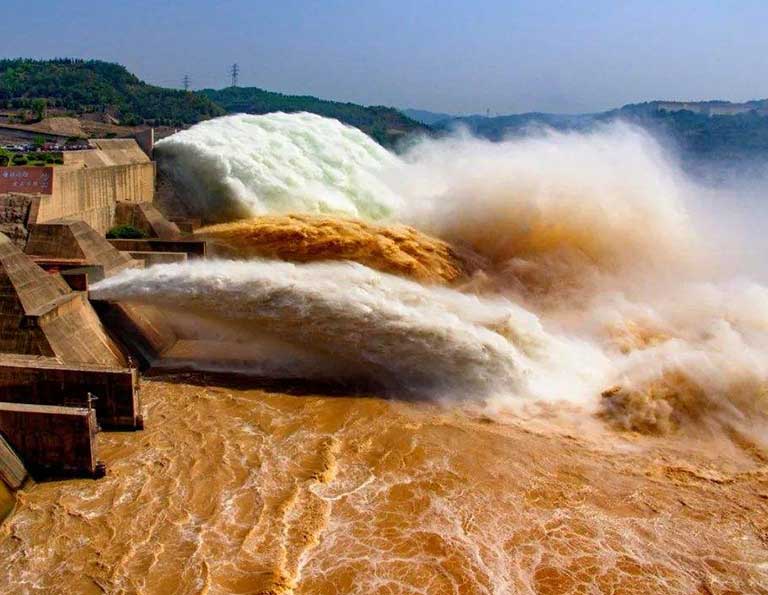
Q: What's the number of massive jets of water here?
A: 3